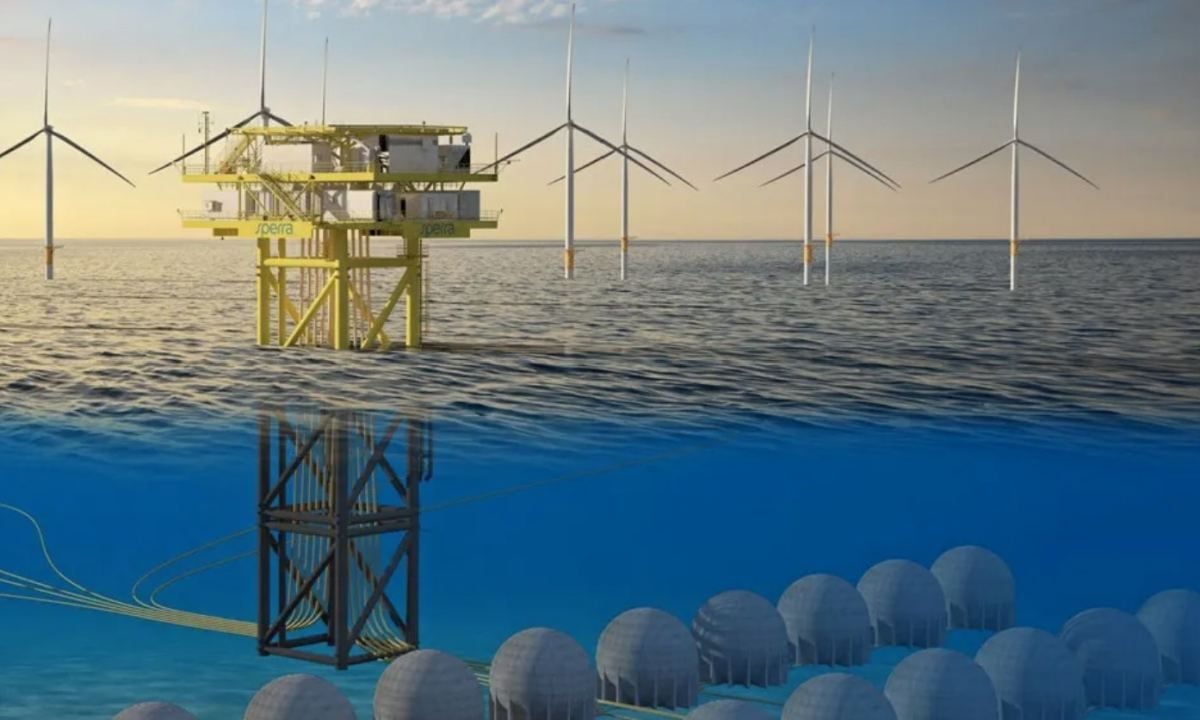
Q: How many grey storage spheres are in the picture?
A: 15